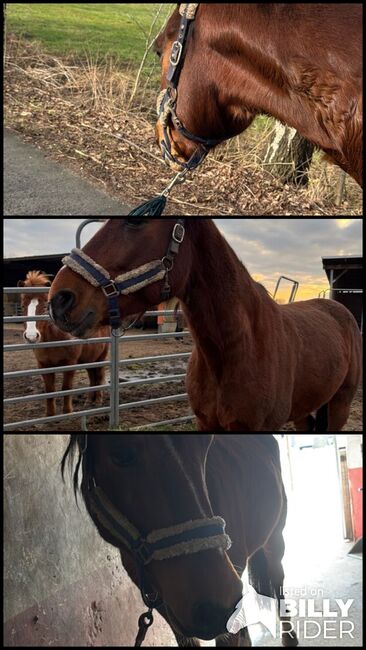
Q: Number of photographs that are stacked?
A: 3